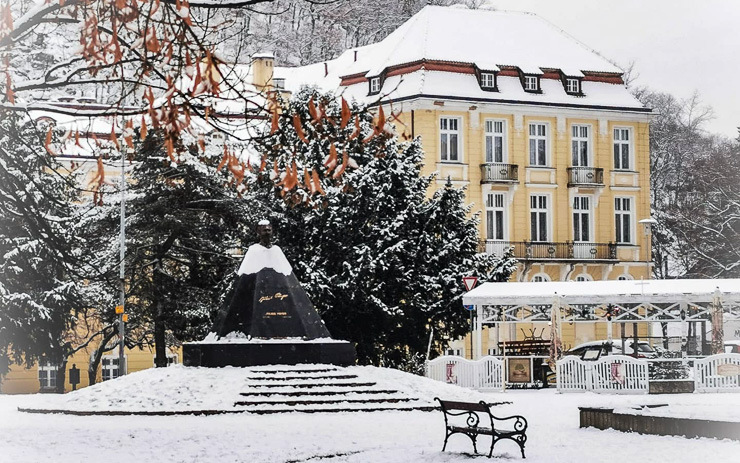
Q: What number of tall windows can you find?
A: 9